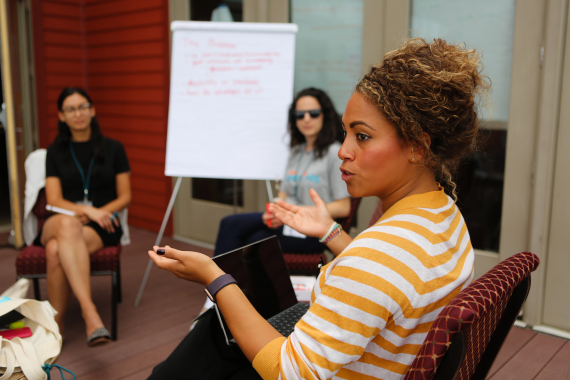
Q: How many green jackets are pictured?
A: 0